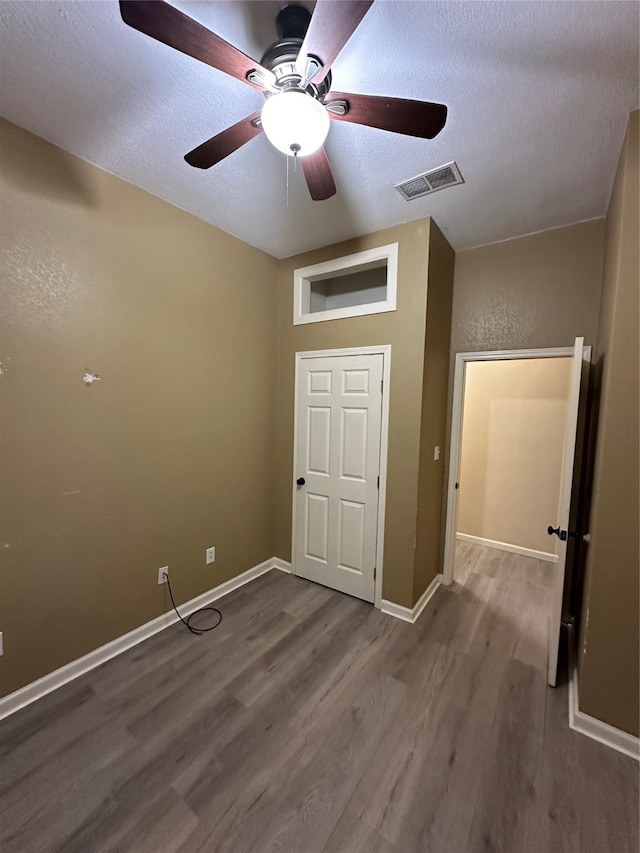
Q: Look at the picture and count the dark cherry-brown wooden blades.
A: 5